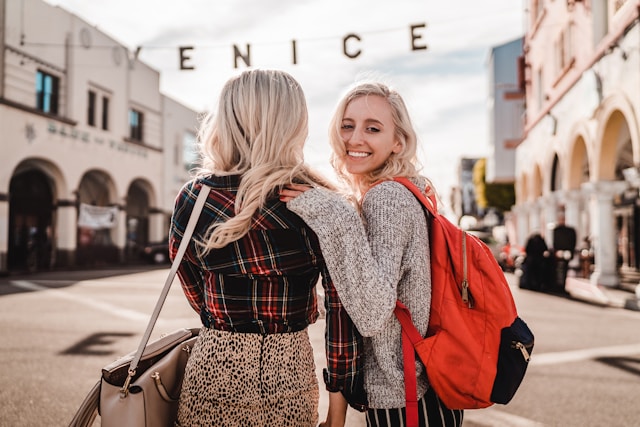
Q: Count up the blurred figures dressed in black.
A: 2